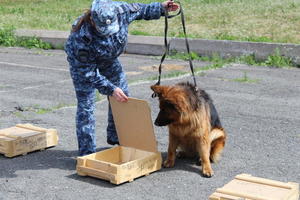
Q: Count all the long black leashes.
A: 1